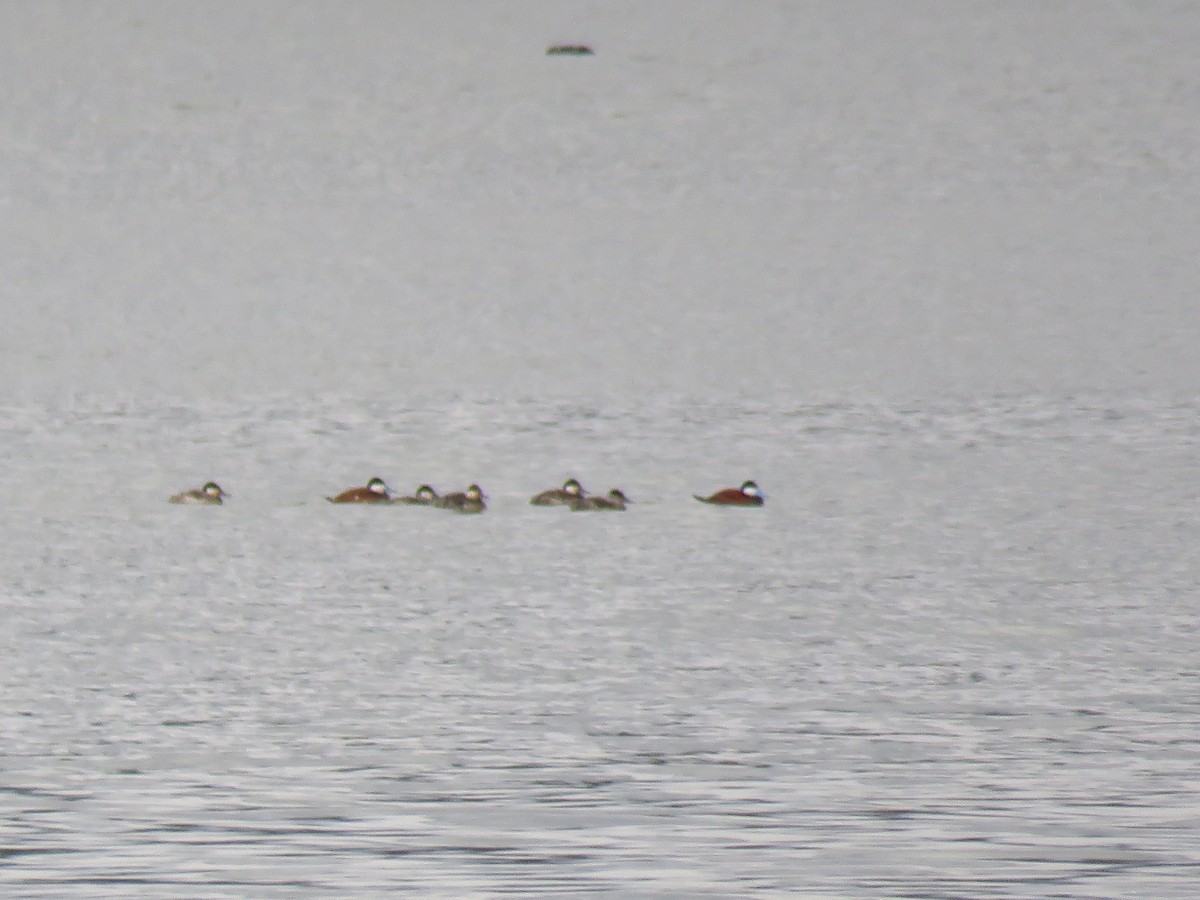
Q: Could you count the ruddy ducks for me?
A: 7